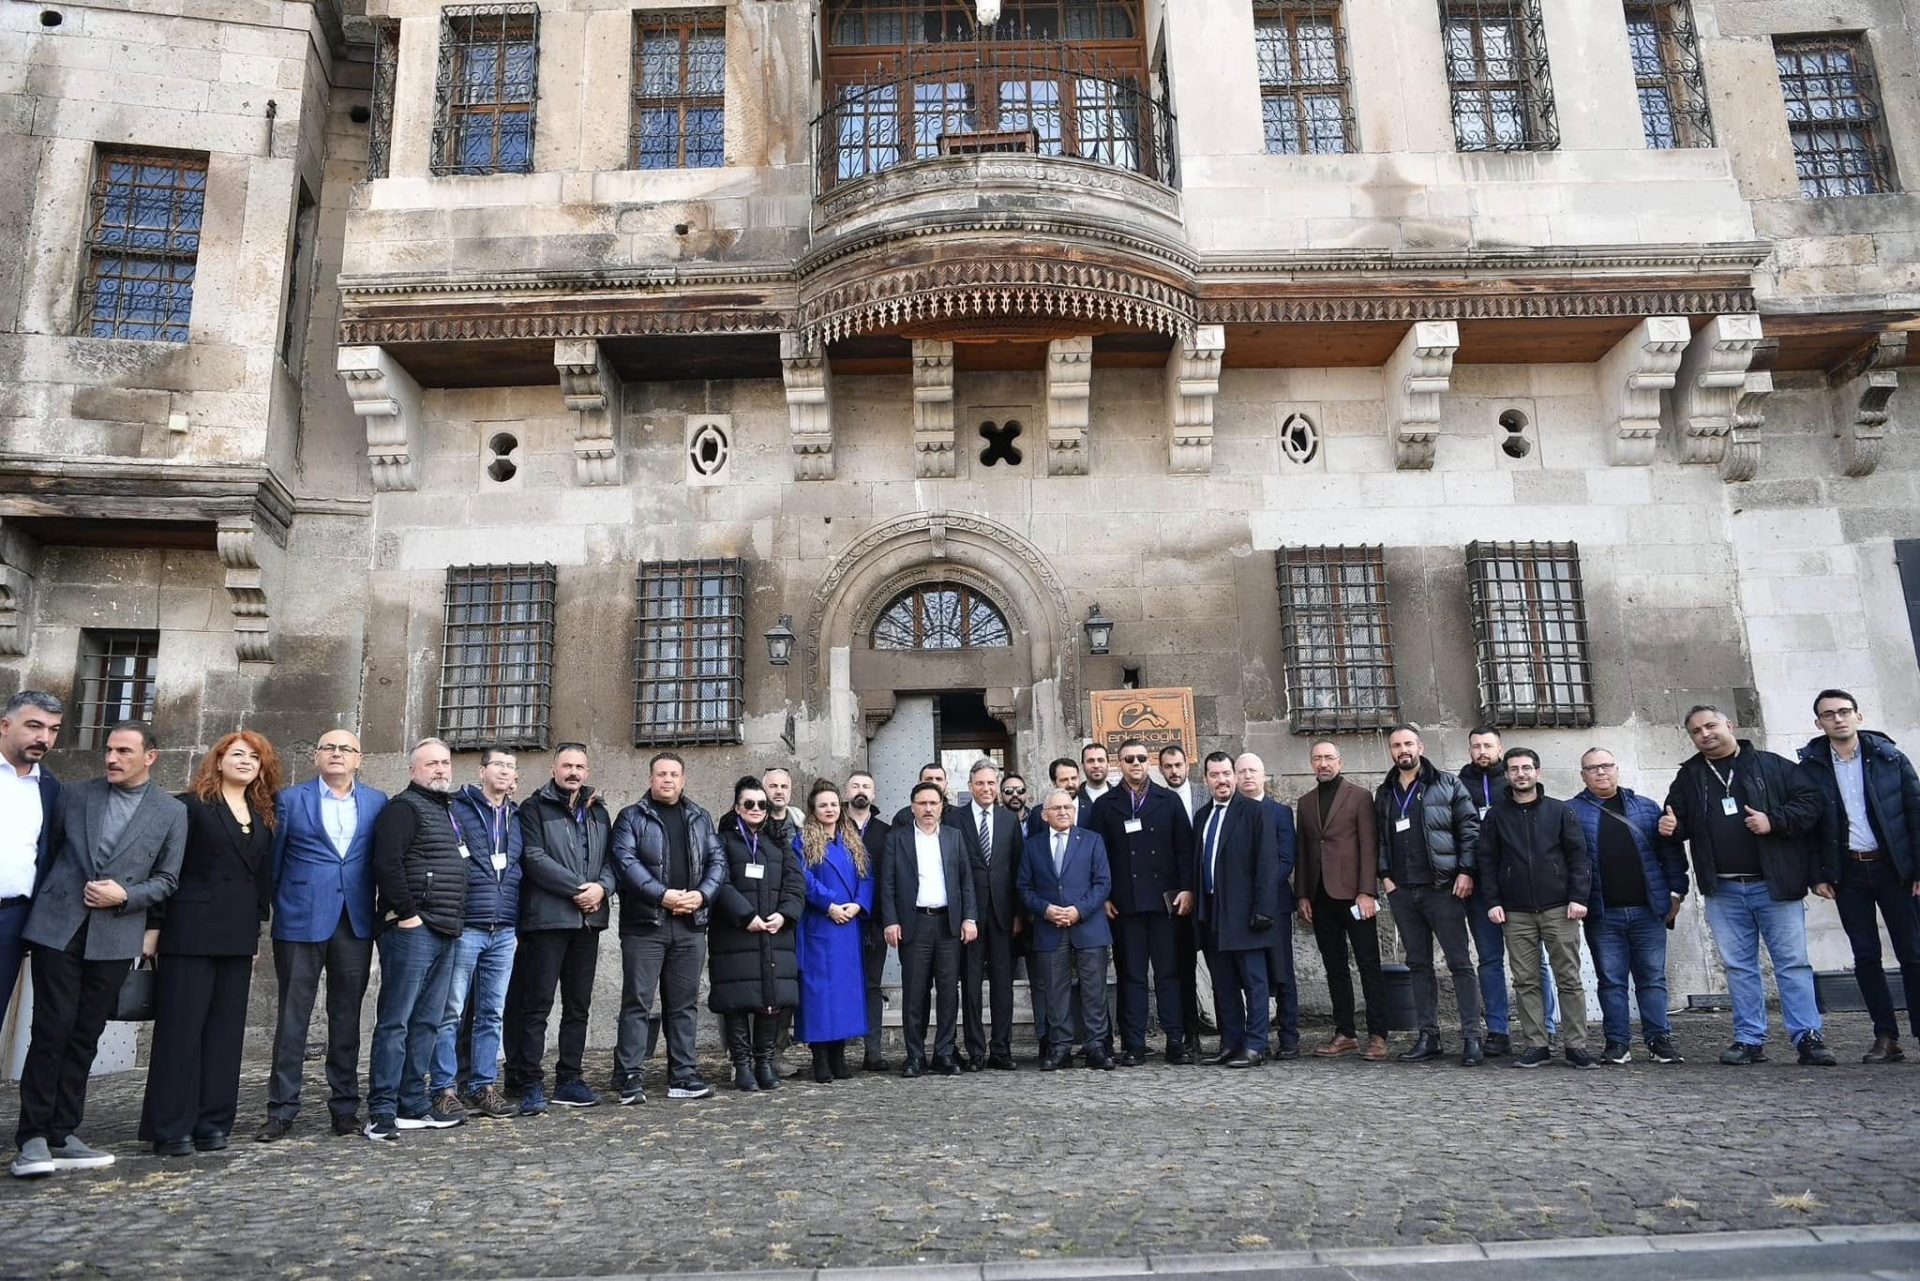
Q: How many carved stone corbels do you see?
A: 13